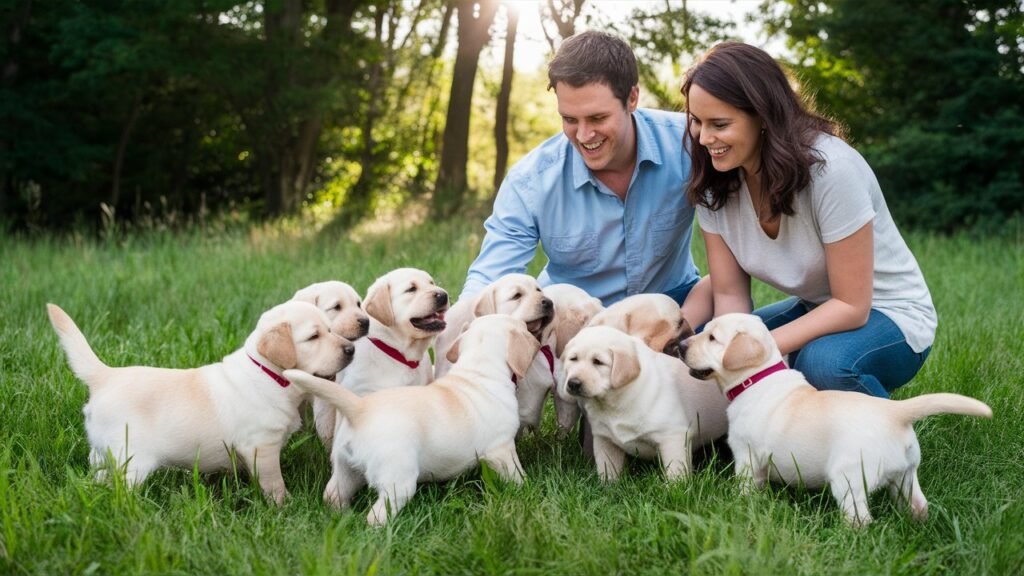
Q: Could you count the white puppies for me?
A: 9